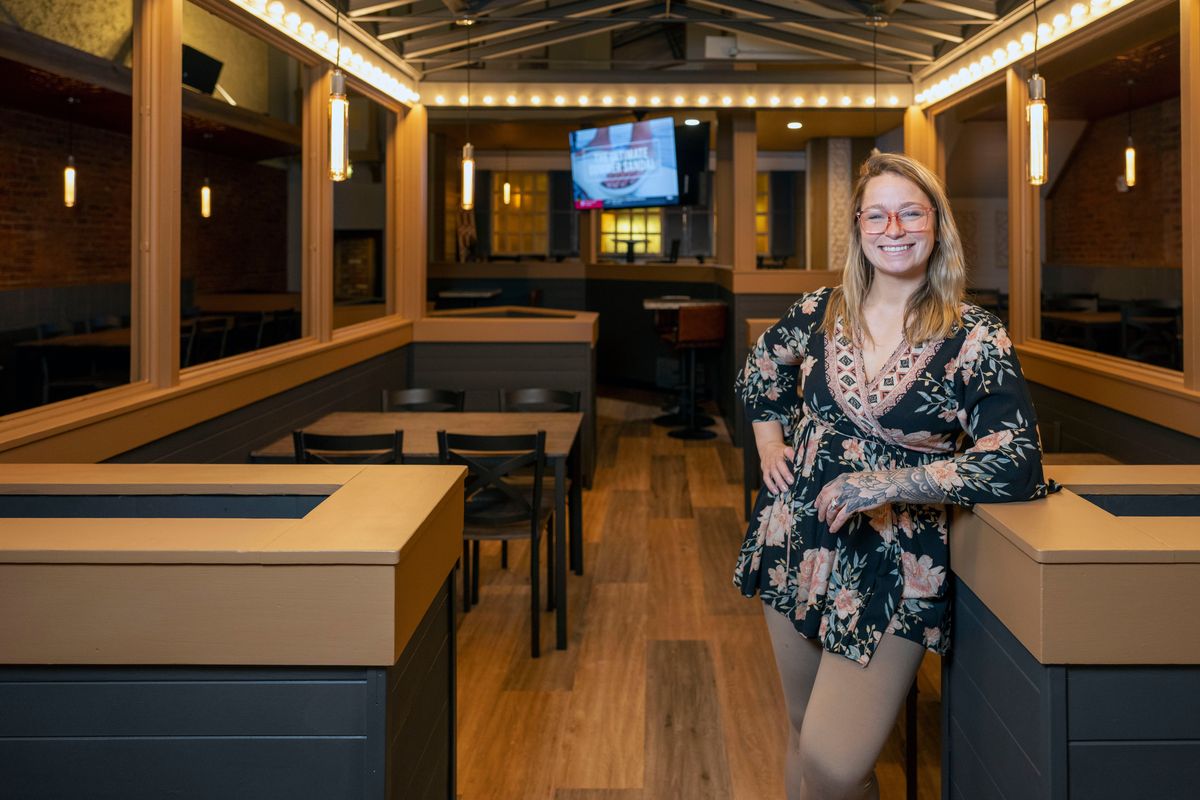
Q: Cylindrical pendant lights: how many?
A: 7